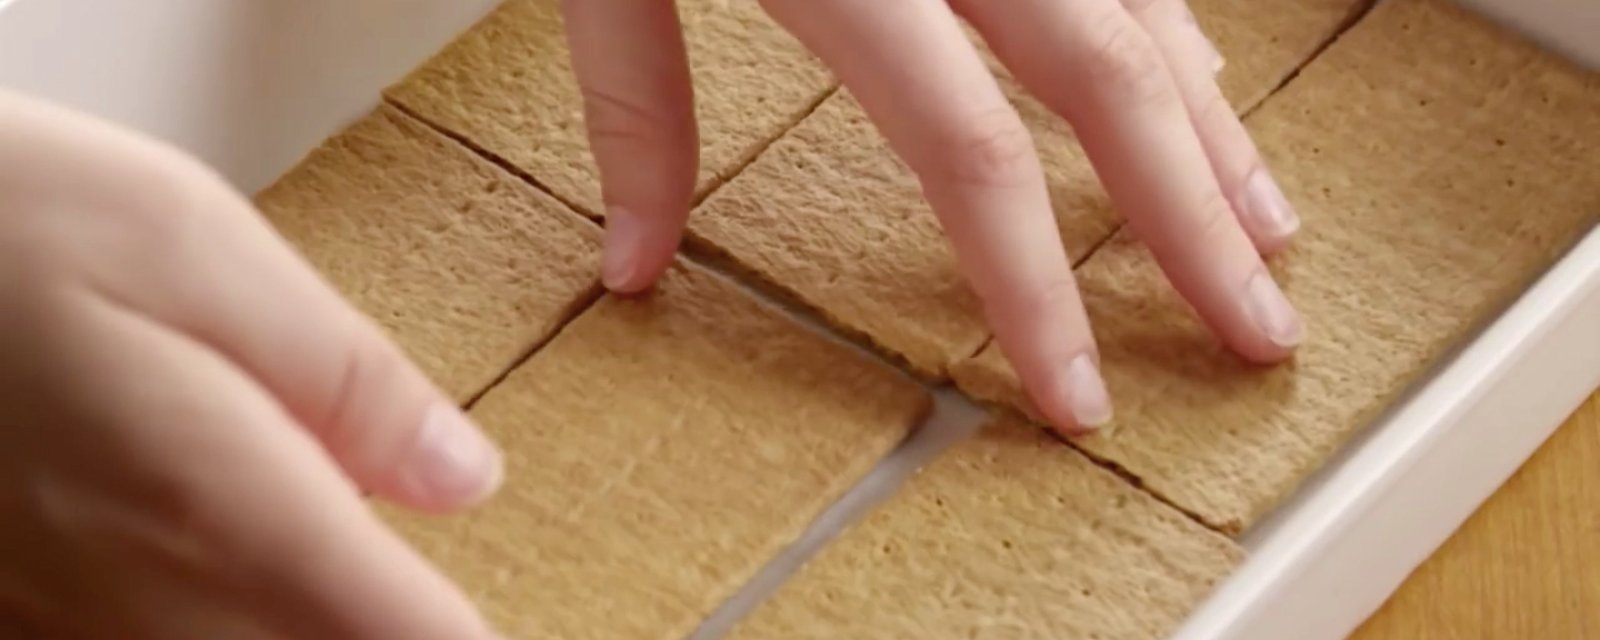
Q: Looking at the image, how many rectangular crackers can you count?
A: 6